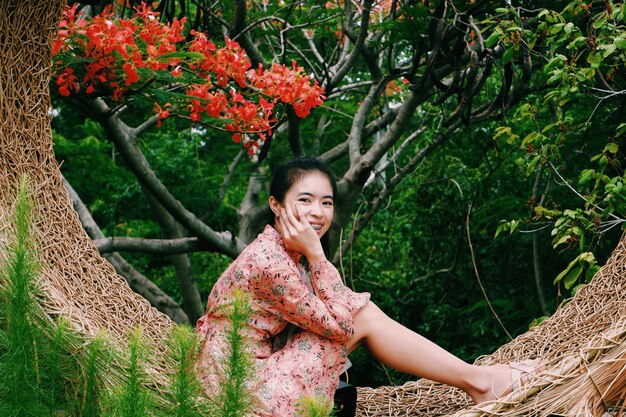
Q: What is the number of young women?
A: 1